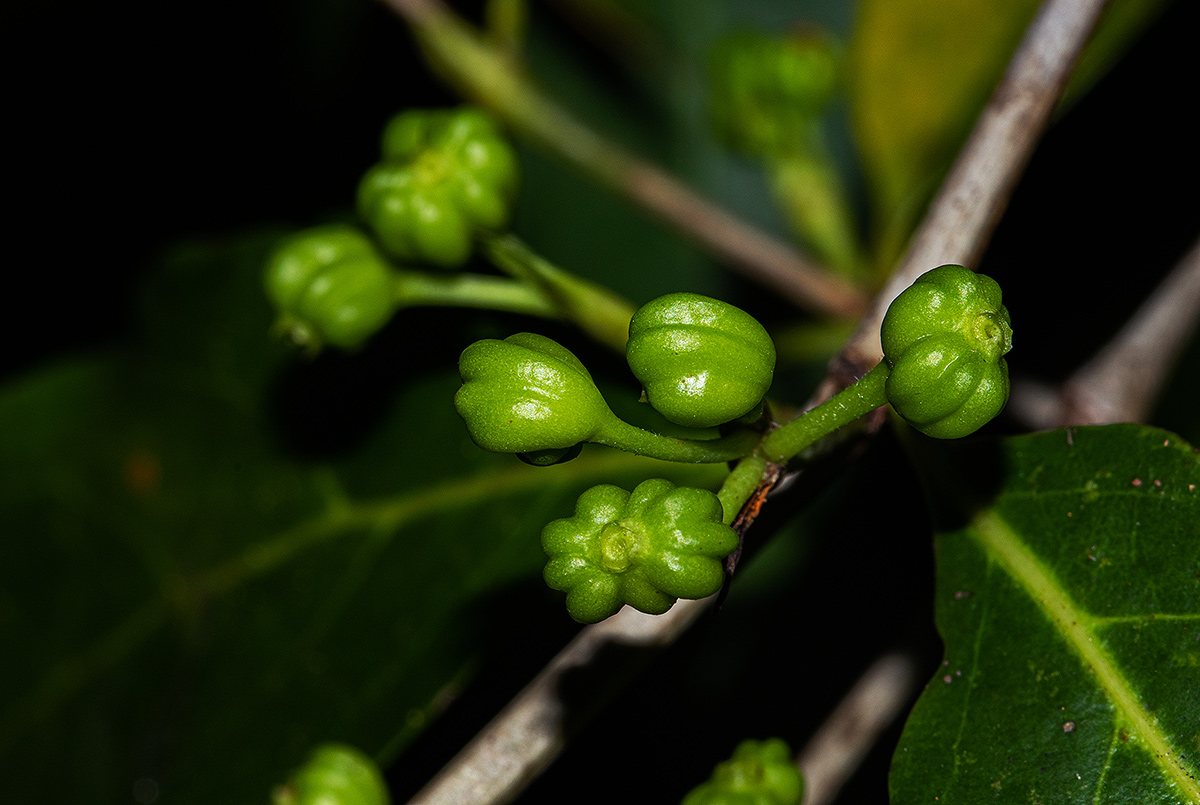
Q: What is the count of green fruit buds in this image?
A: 9